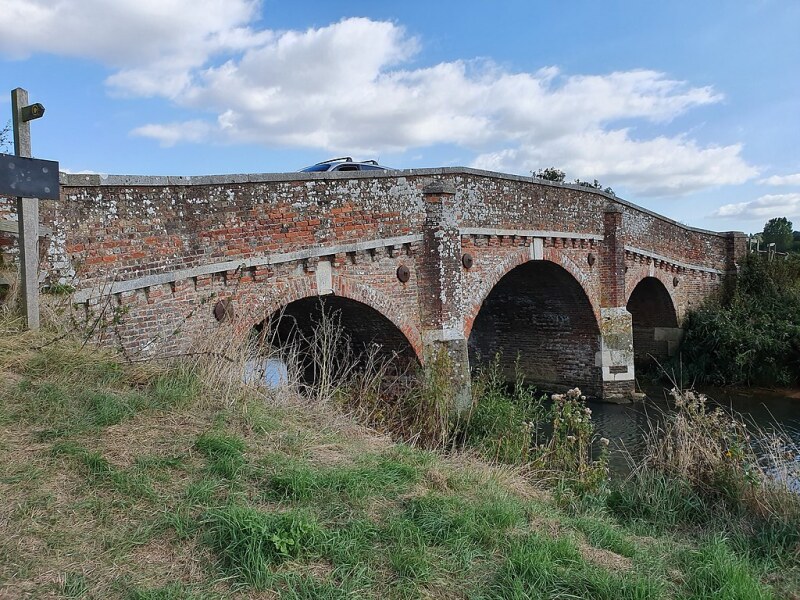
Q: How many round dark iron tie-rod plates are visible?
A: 5